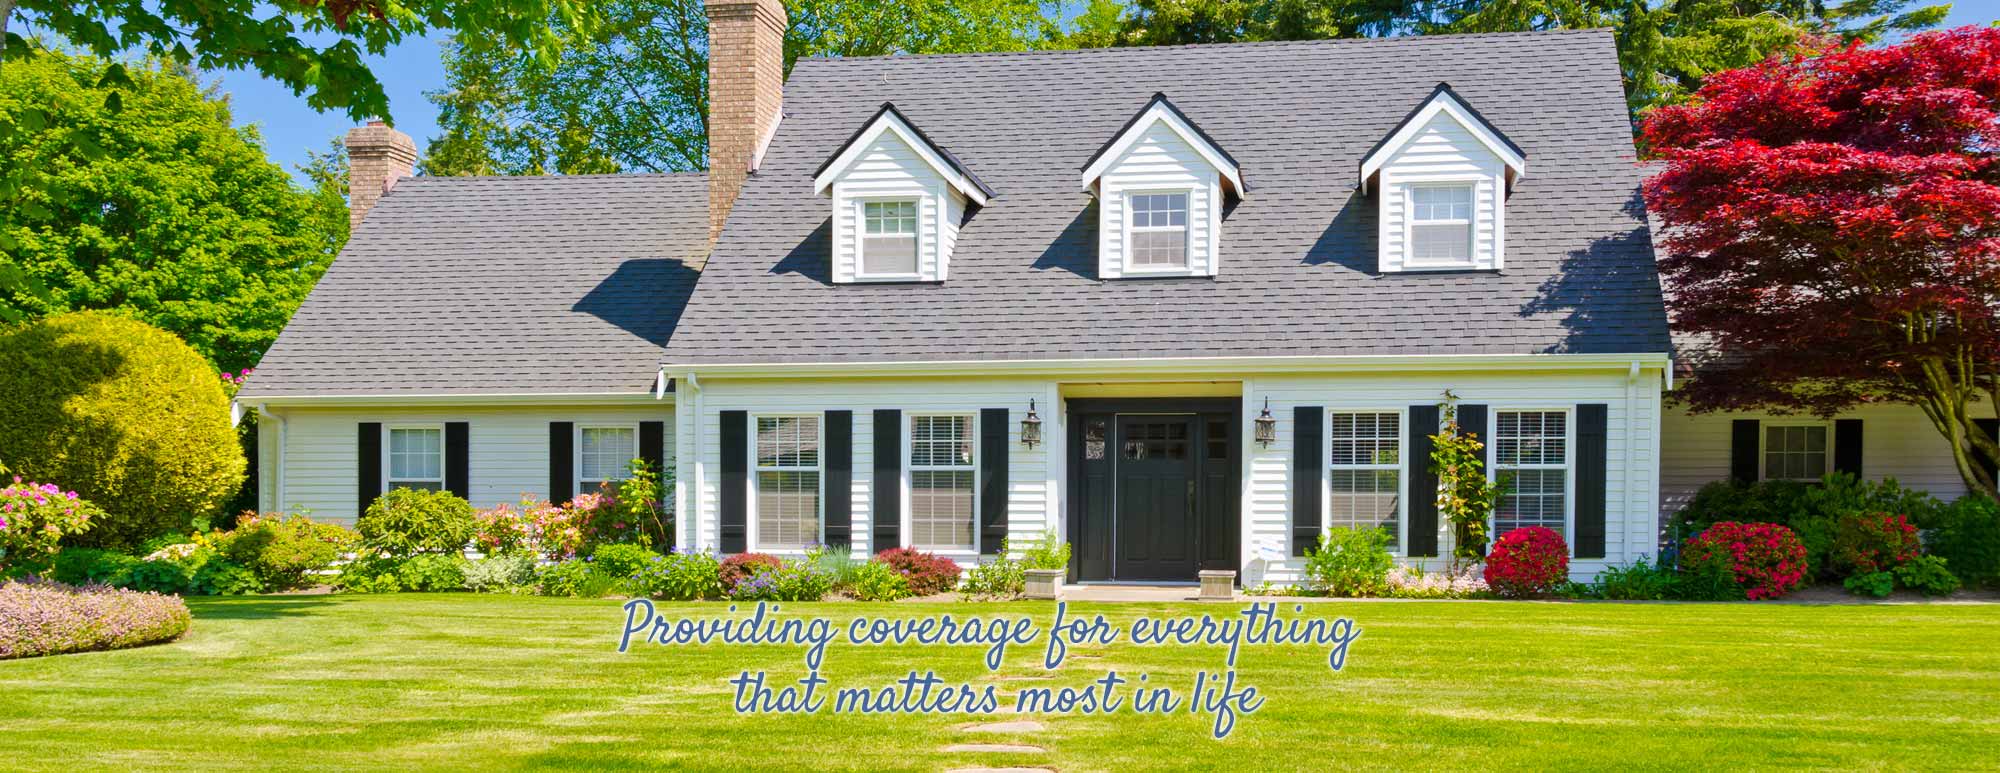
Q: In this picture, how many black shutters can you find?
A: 14